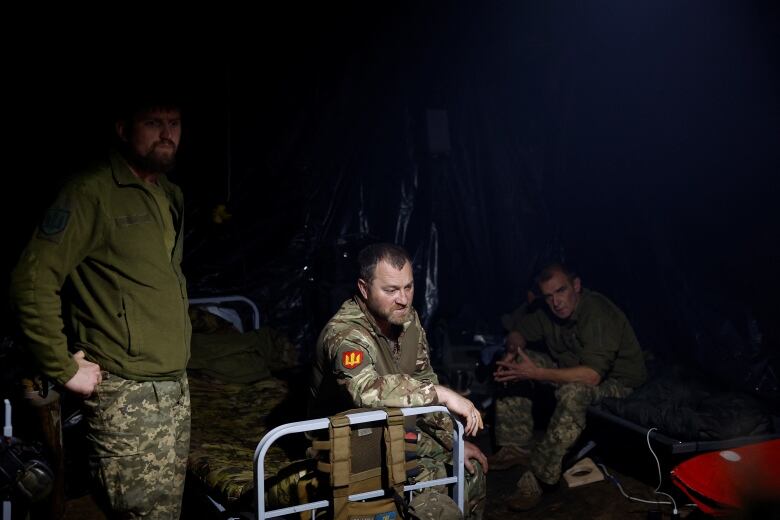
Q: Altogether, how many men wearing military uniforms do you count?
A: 3